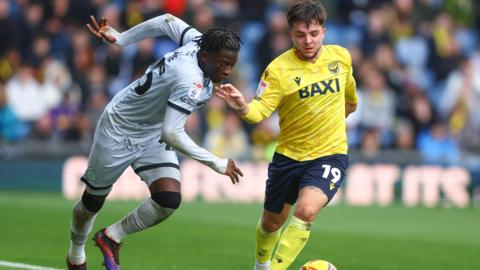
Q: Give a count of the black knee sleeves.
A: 2